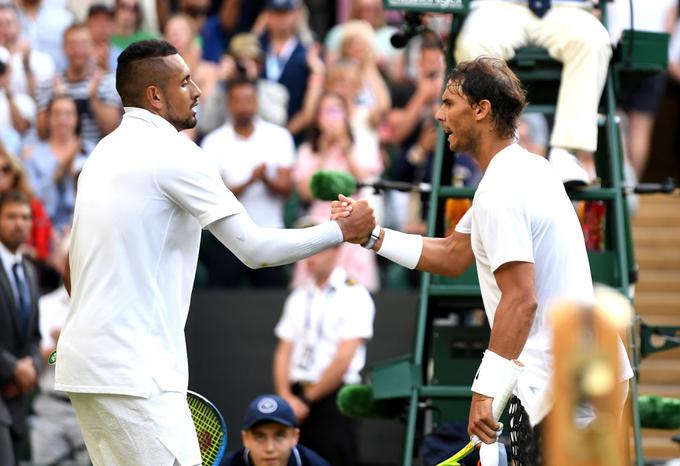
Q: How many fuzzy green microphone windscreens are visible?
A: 3